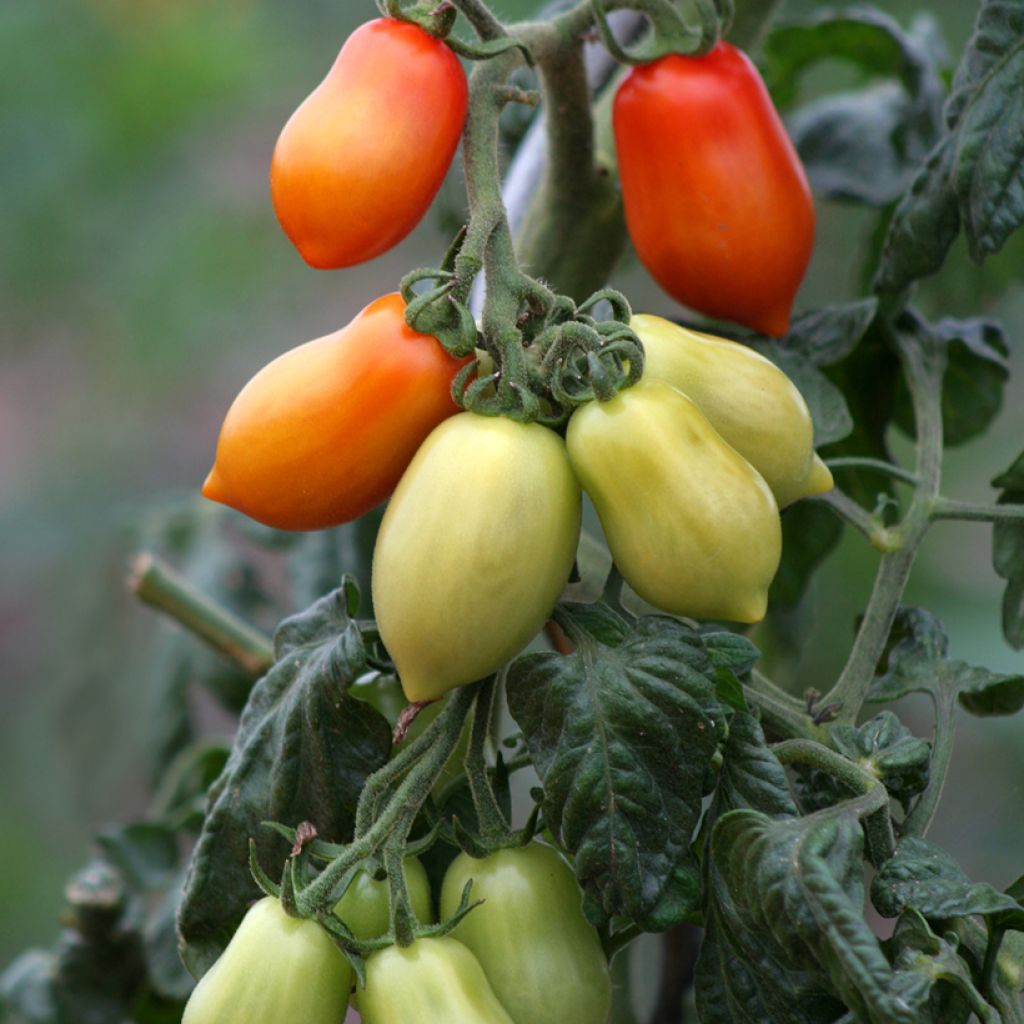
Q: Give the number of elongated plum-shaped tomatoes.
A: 10